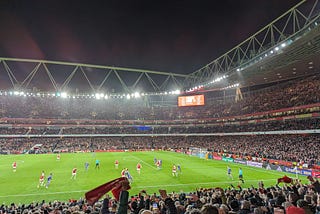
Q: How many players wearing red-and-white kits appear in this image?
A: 9